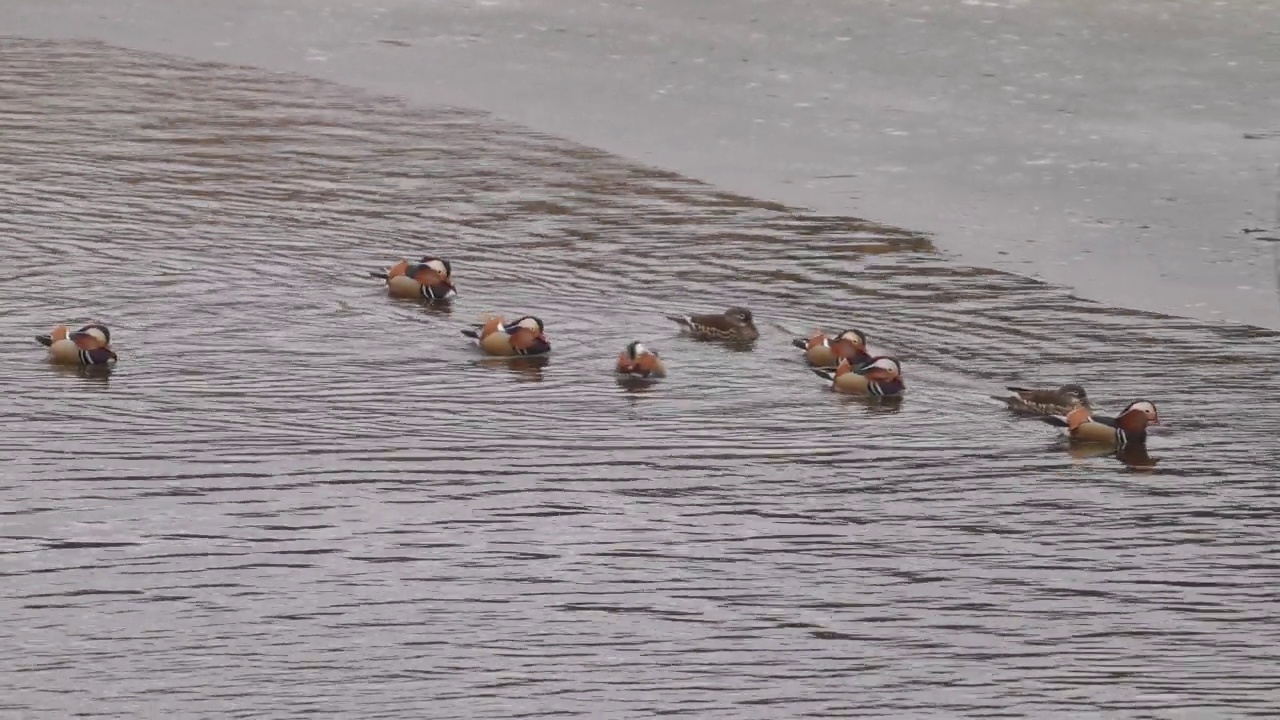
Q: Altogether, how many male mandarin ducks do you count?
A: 7